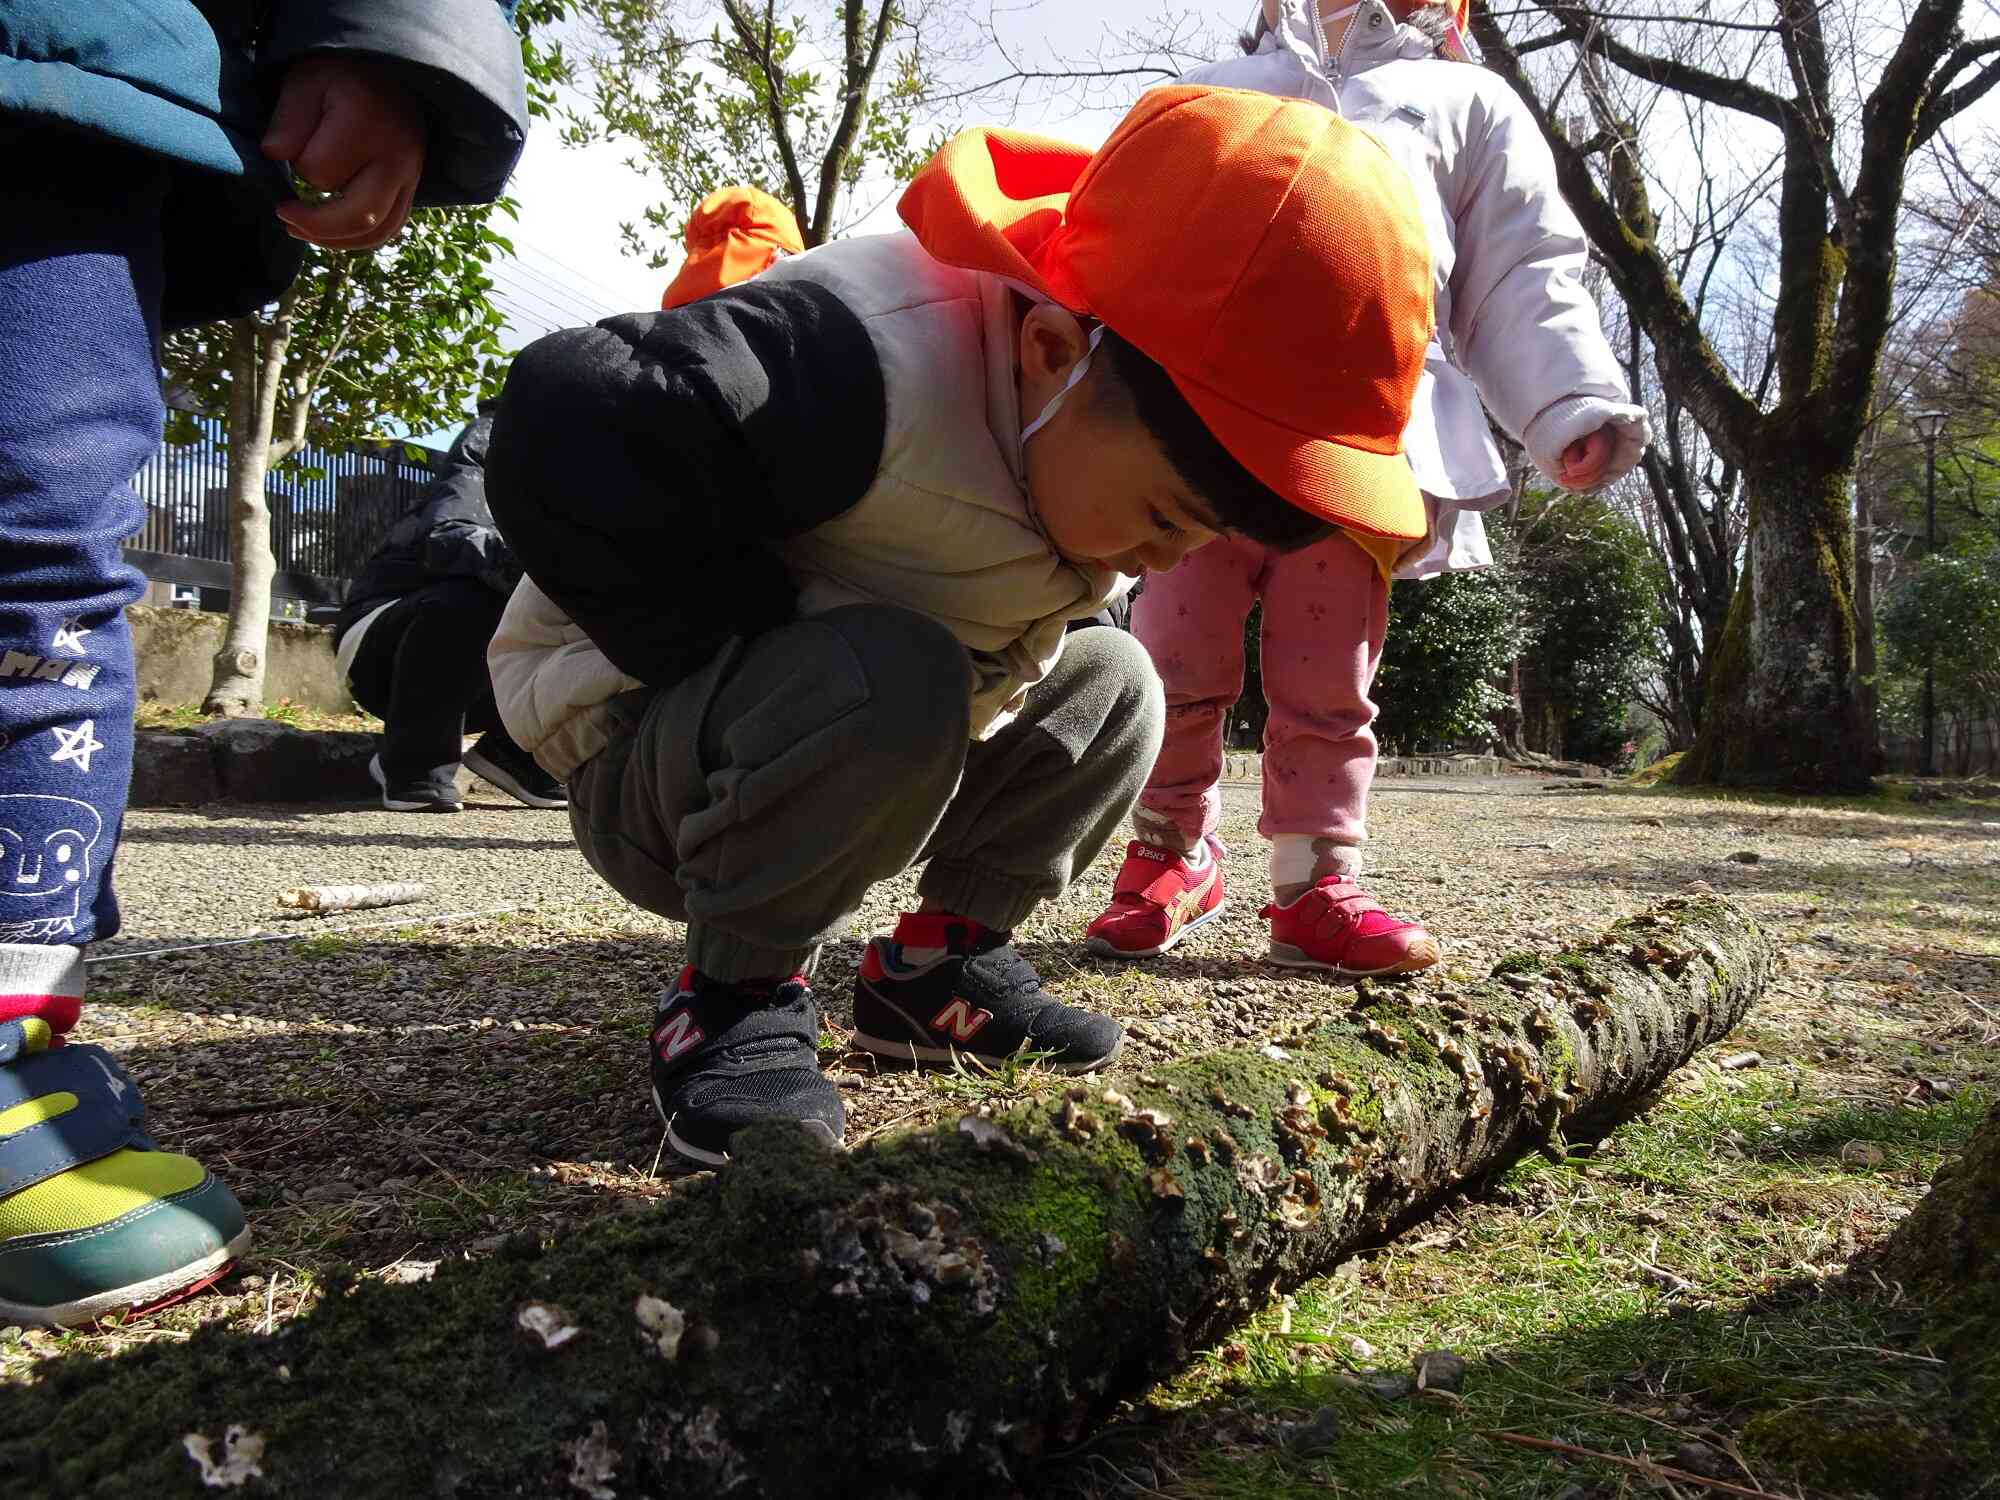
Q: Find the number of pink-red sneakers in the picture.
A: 2